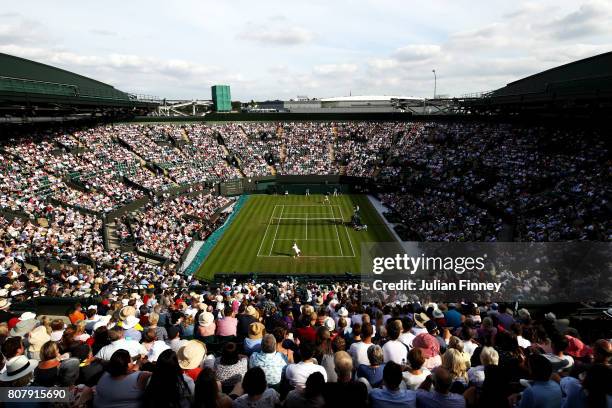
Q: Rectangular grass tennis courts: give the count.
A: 1